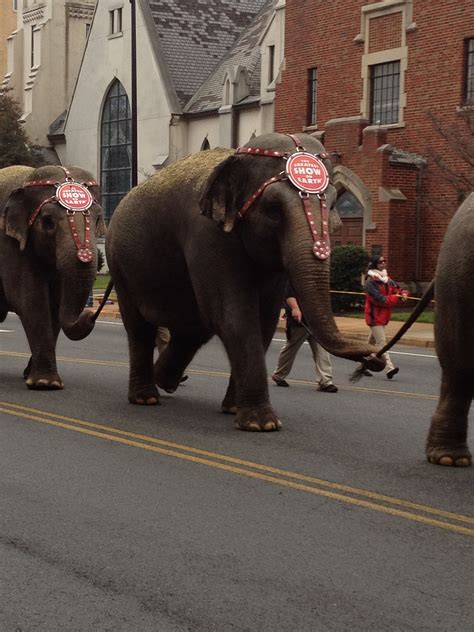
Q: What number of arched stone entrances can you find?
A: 1